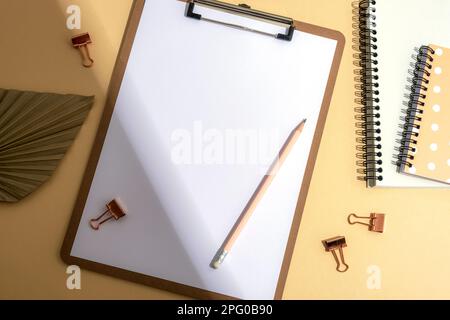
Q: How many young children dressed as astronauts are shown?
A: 0